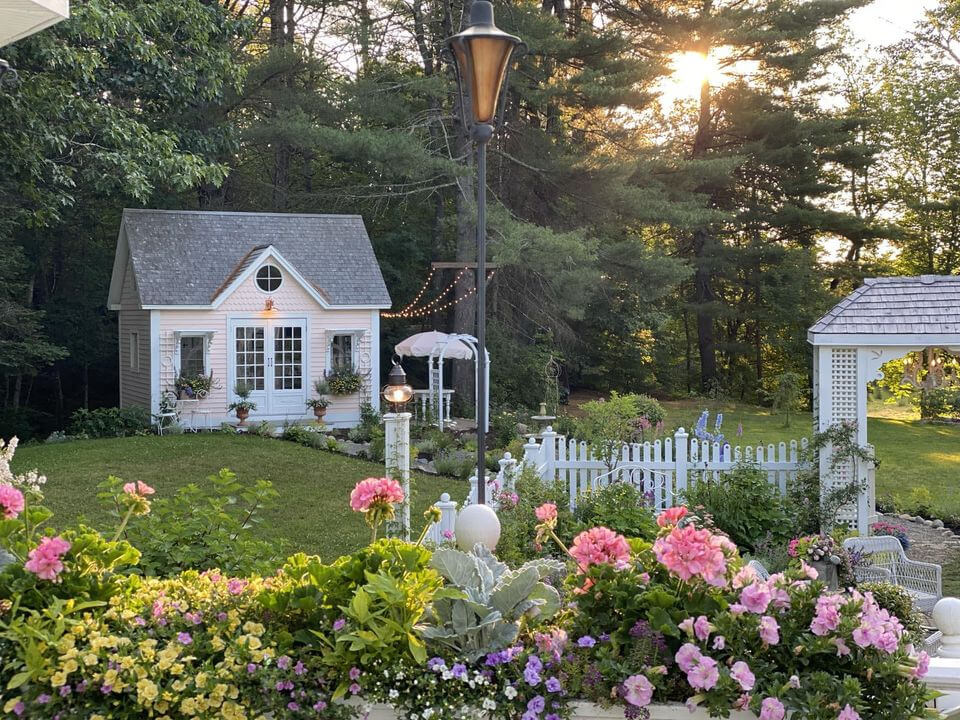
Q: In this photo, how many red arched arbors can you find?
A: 0